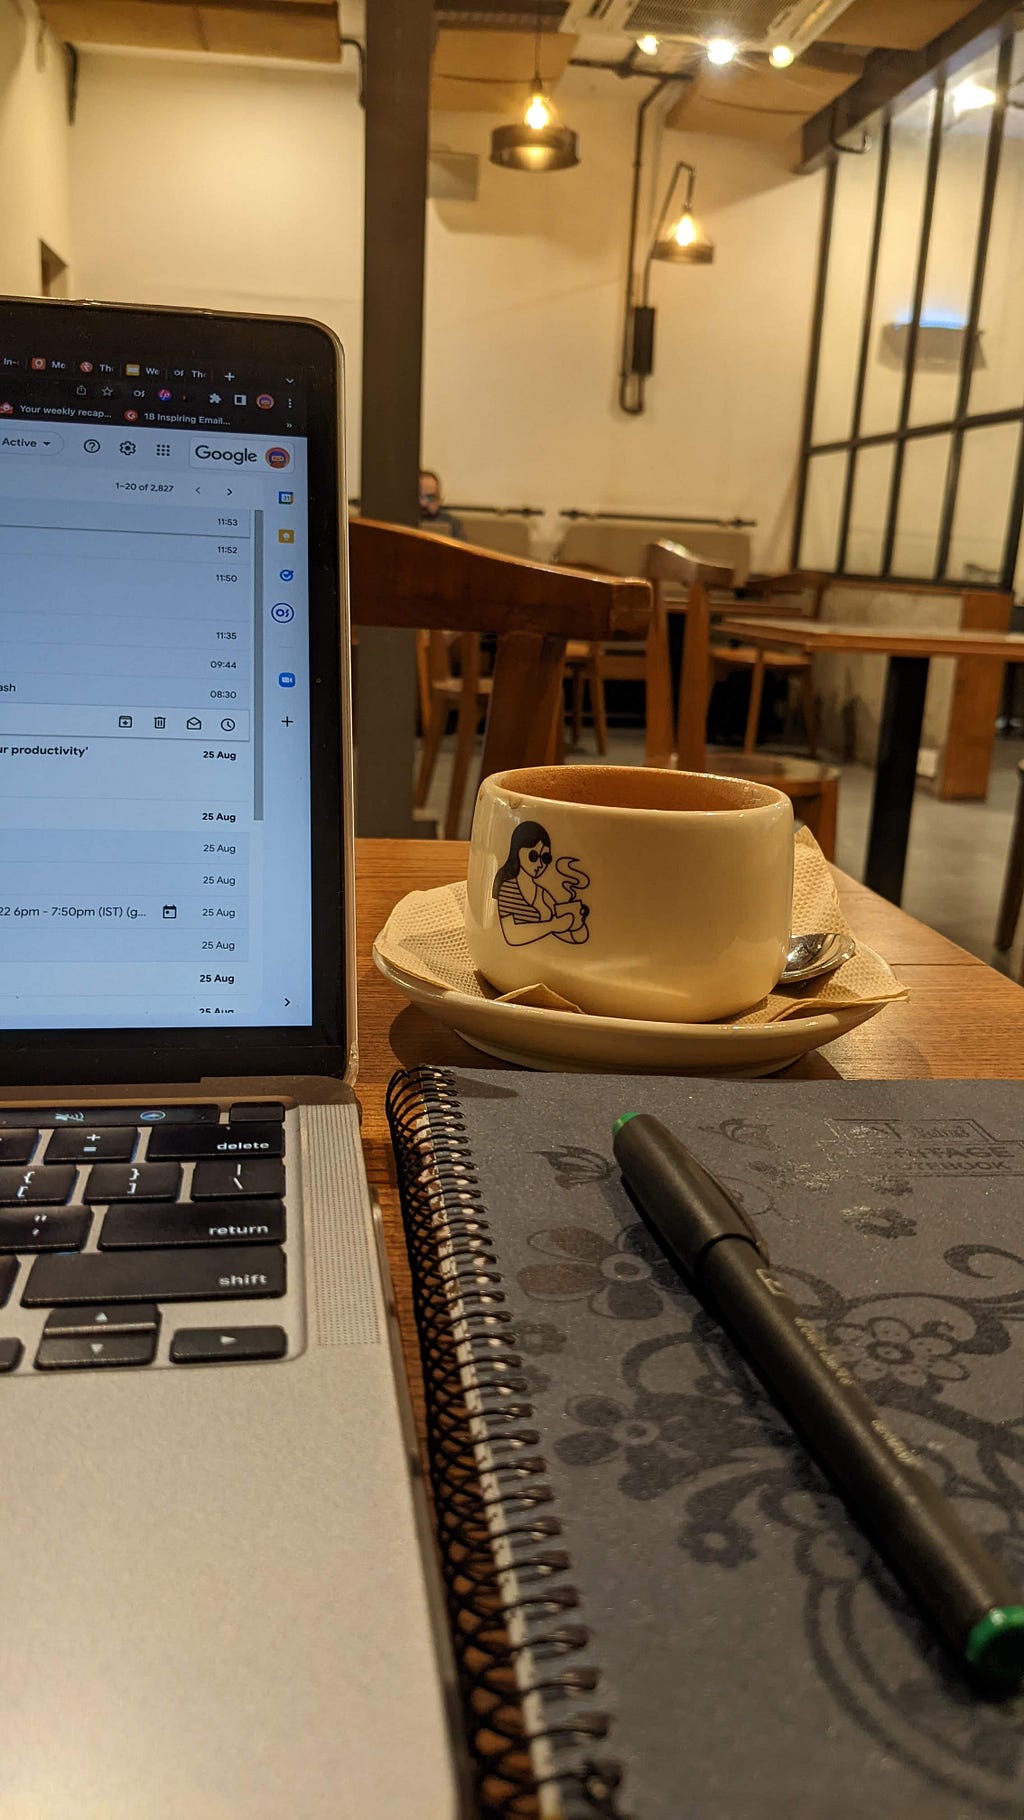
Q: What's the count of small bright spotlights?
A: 3